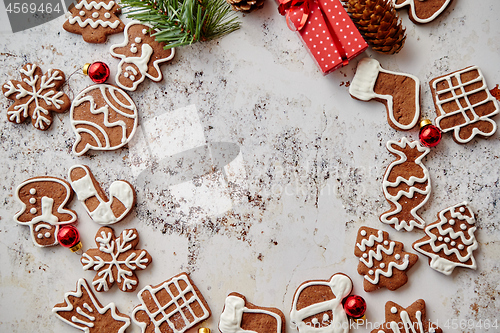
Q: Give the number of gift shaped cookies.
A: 2